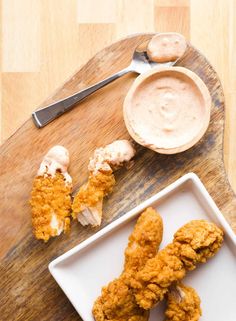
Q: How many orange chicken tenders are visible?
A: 5